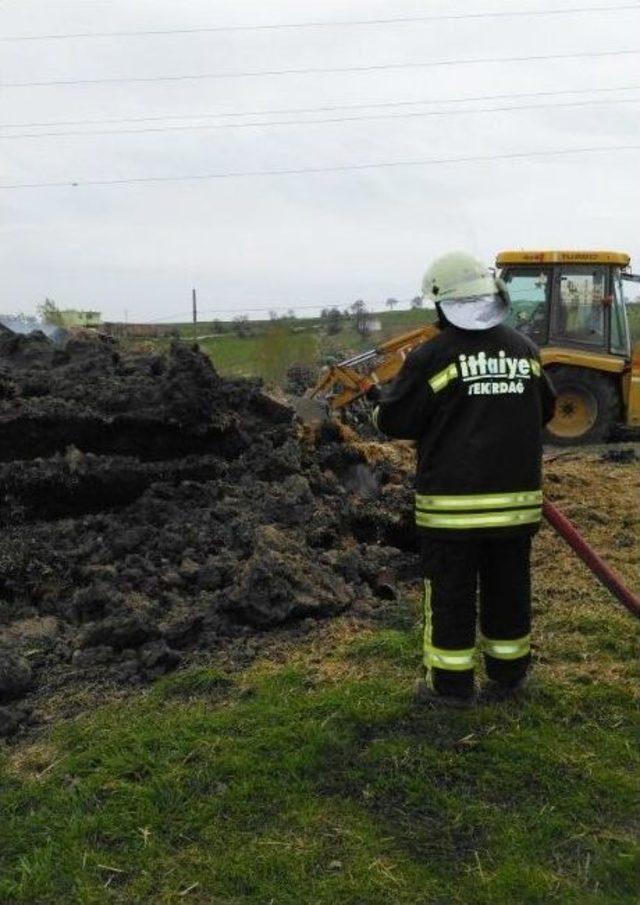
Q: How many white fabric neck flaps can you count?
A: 1